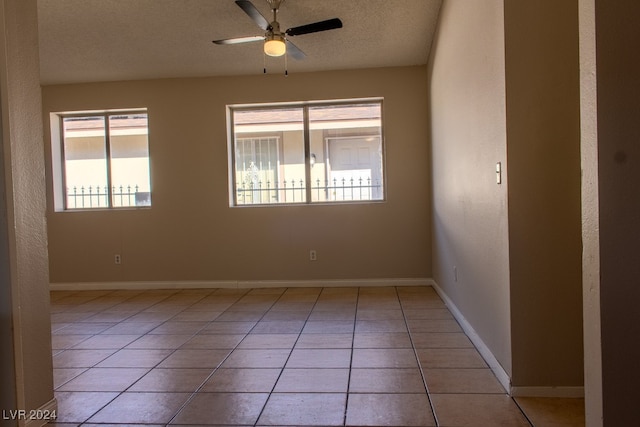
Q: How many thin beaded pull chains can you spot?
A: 2